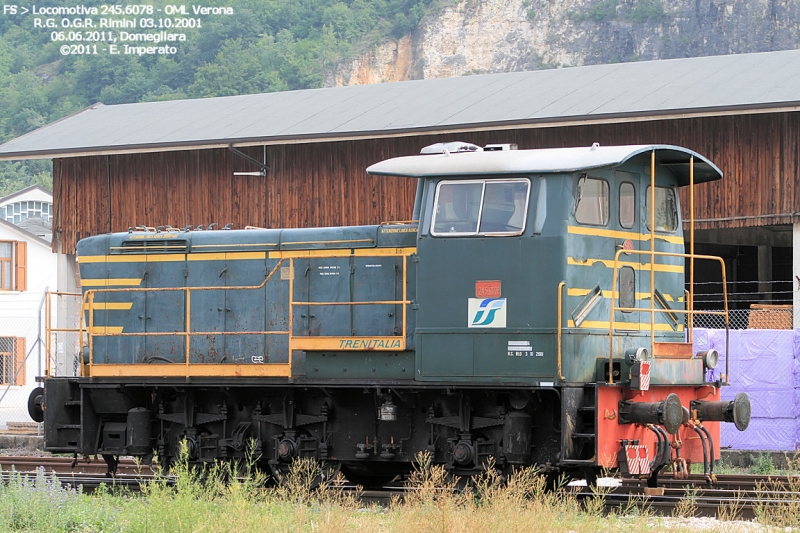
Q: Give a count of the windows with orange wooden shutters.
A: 2